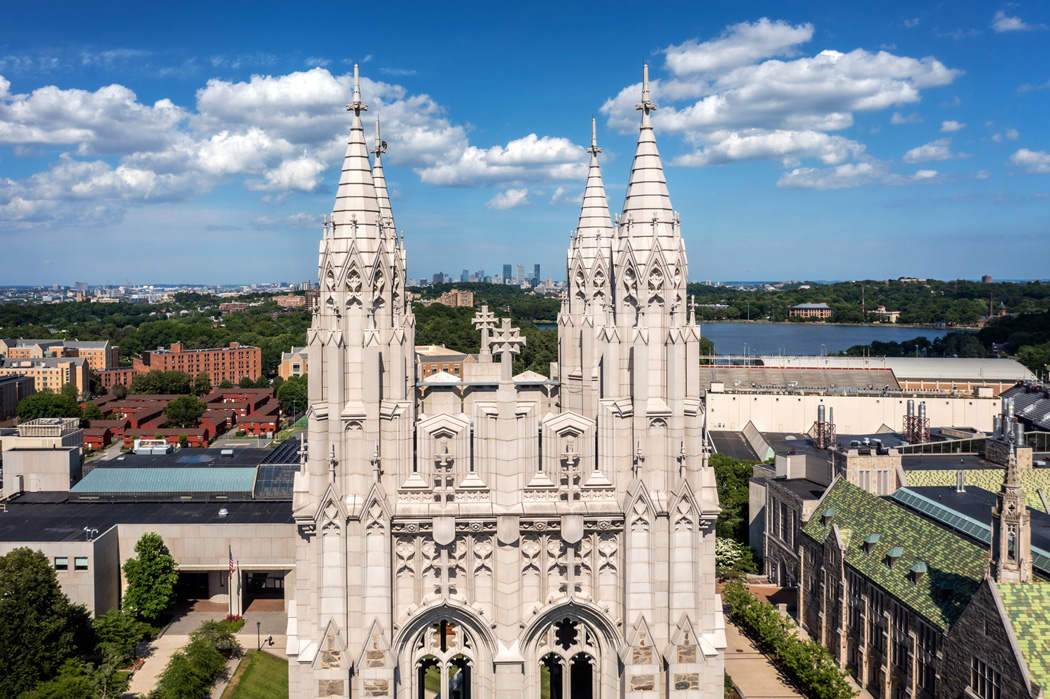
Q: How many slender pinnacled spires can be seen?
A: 4